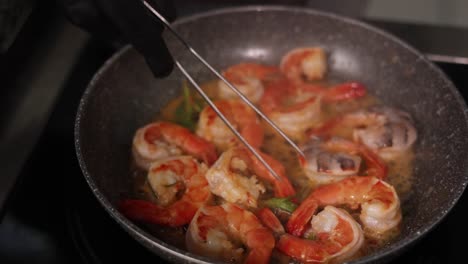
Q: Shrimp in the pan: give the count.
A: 12